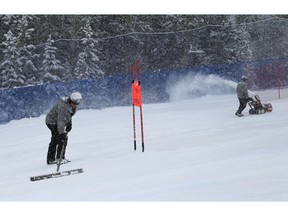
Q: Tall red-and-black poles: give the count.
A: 2